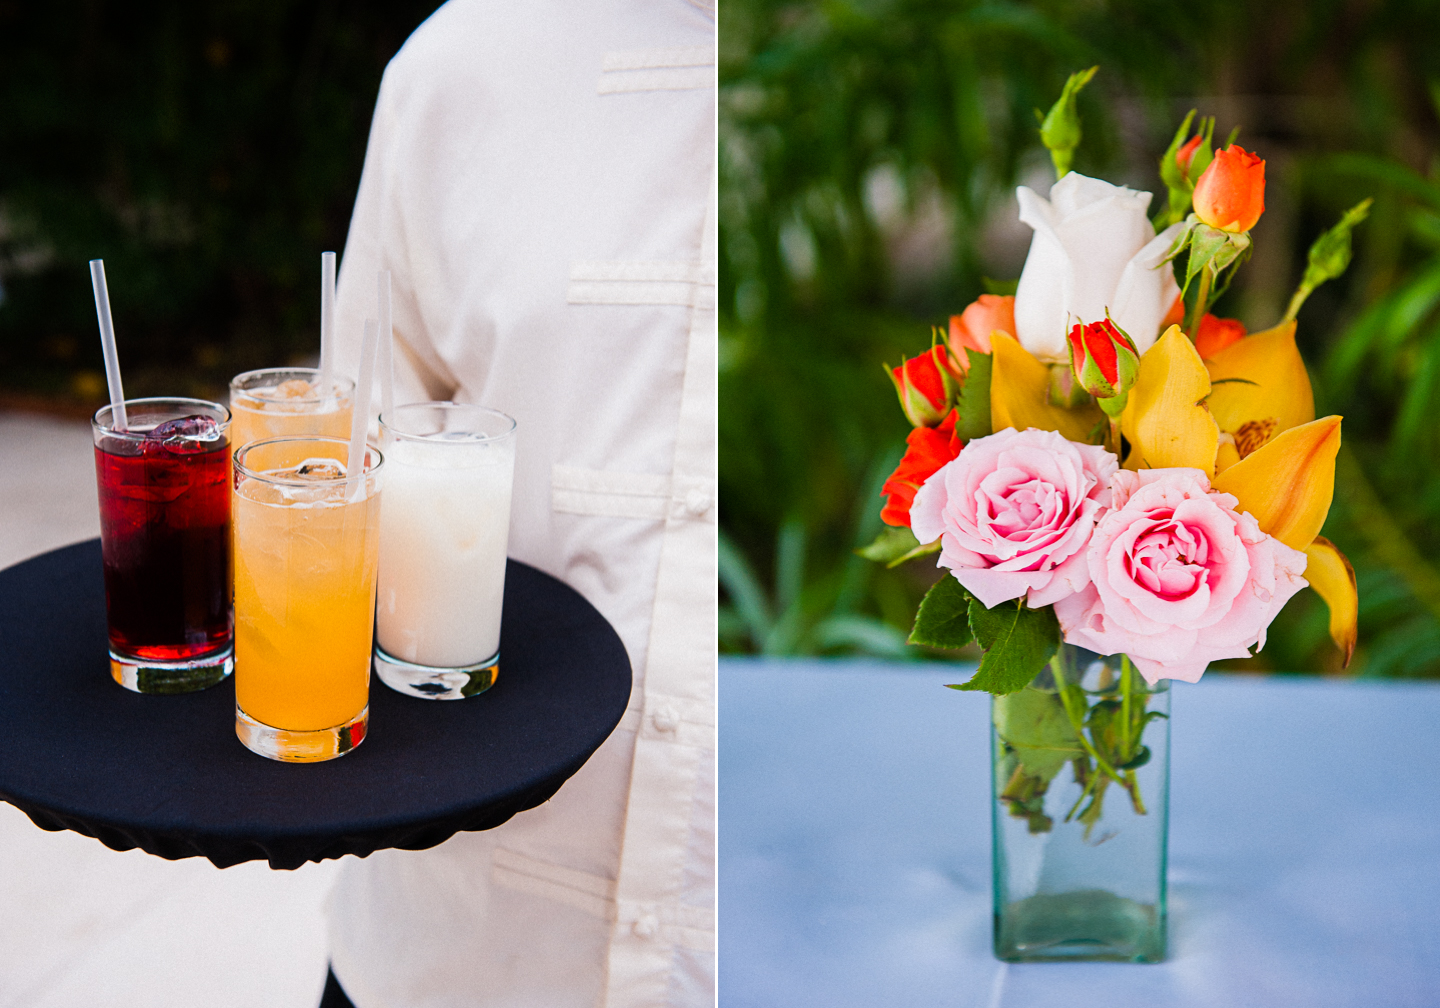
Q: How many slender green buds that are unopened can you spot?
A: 2